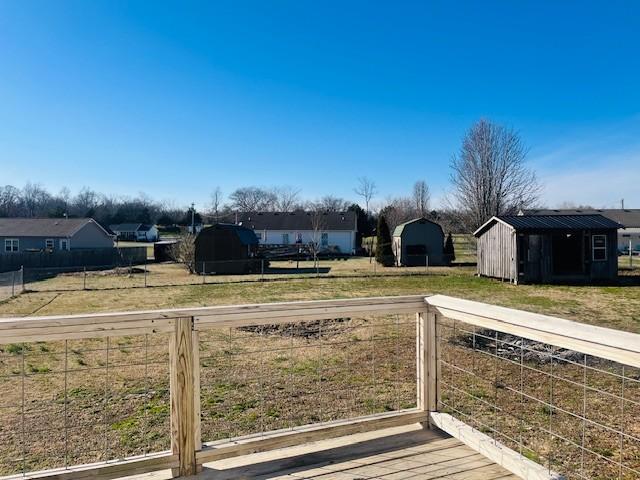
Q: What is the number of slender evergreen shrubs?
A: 2